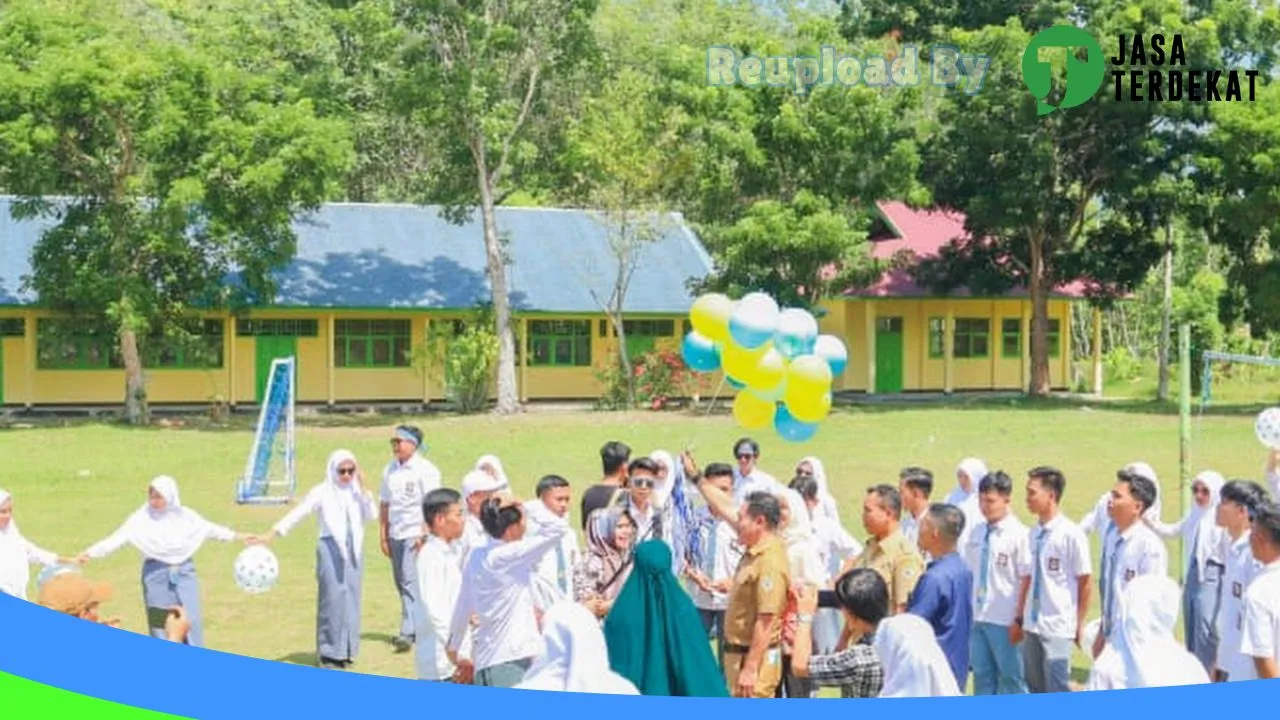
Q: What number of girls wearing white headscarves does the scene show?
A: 13